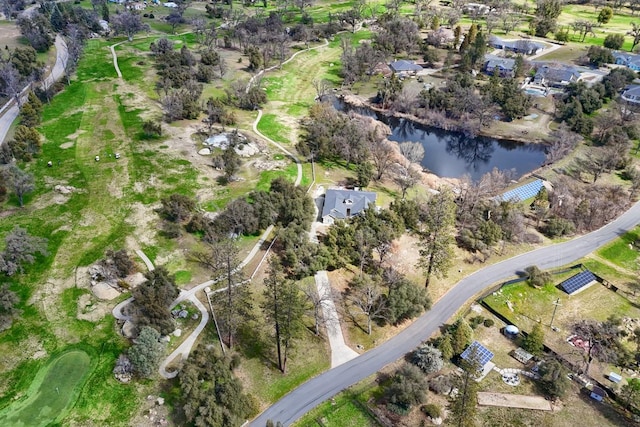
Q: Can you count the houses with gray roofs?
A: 7